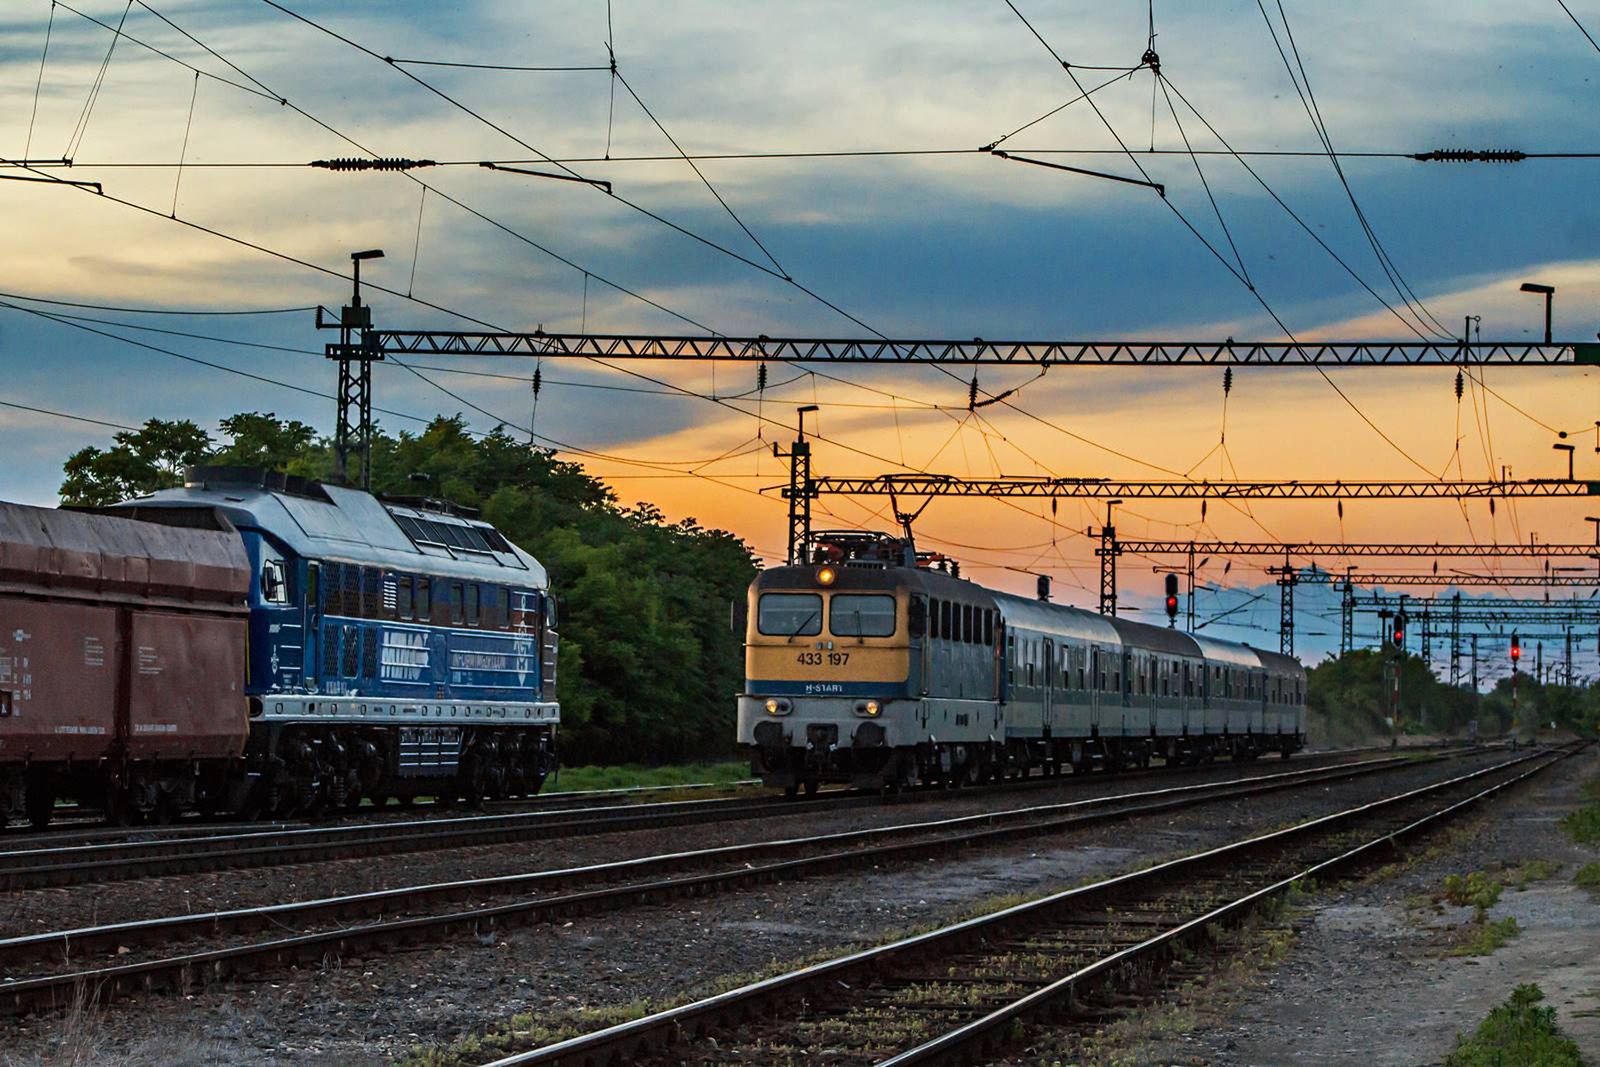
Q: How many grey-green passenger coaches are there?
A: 4